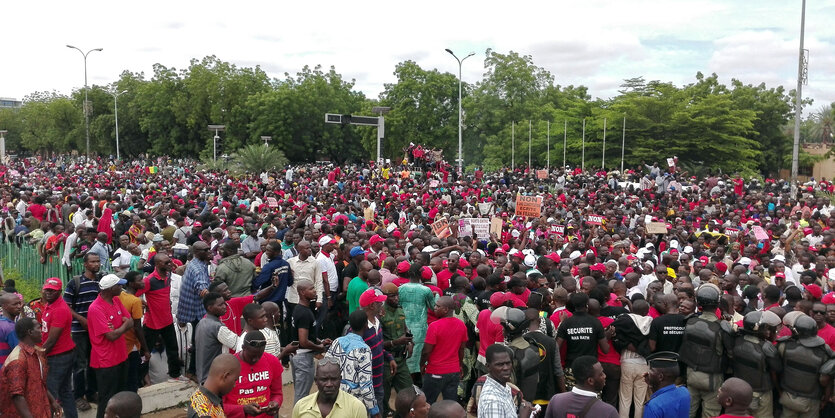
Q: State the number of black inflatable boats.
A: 0